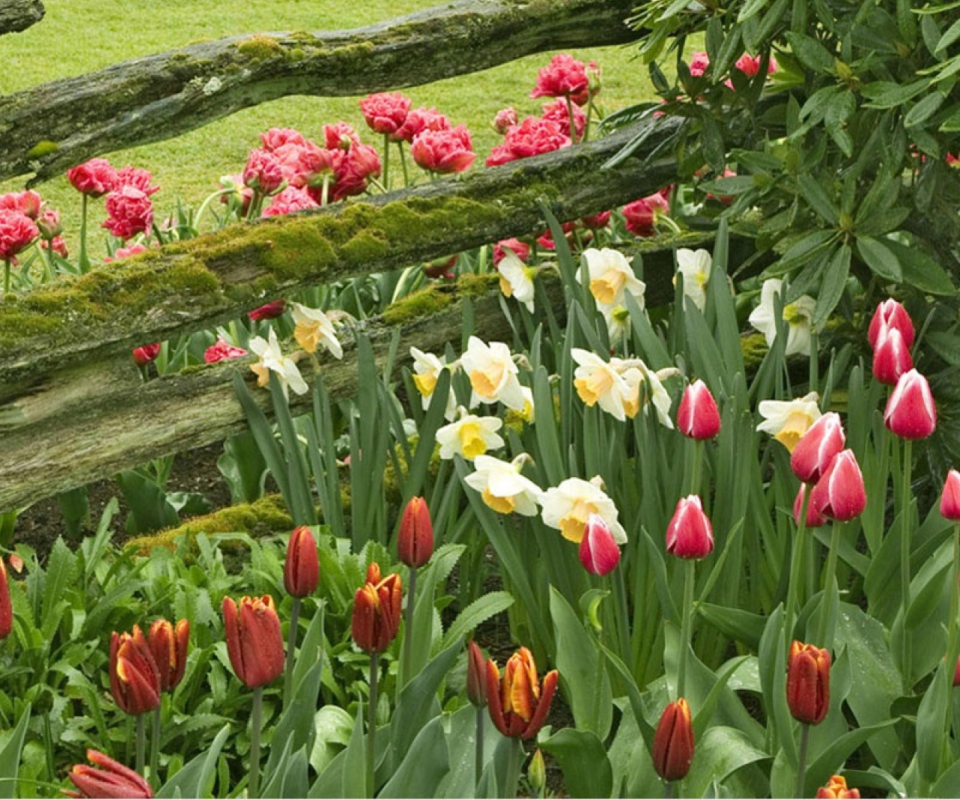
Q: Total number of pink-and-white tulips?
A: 10